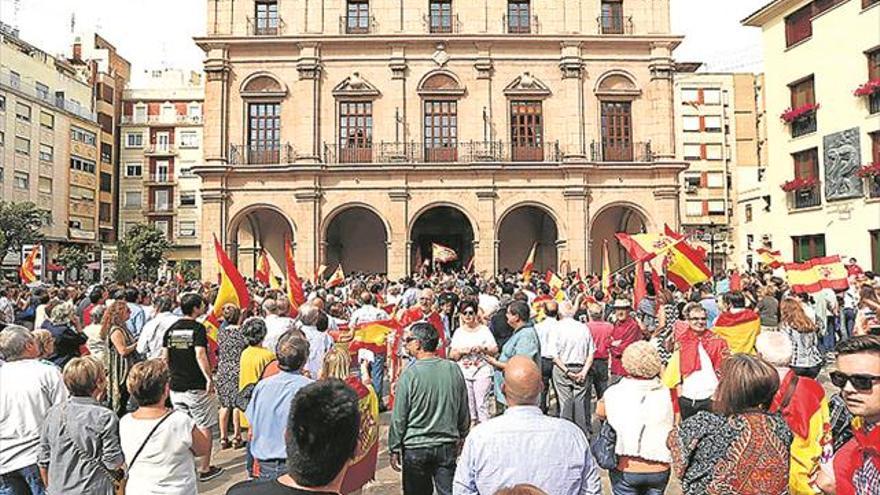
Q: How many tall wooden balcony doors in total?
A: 5